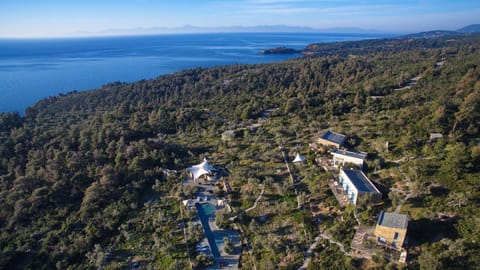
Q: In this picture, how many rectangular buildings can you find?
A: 4